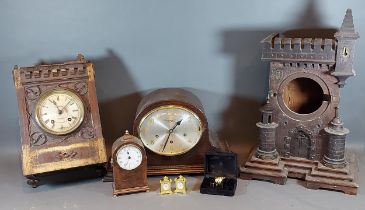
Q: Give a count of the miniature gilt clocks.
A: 2